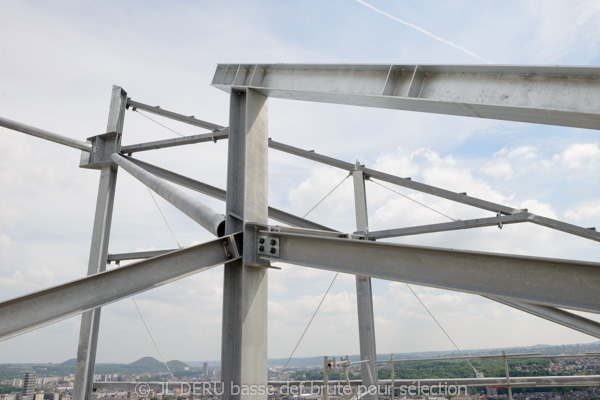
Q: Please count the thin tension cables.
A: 7